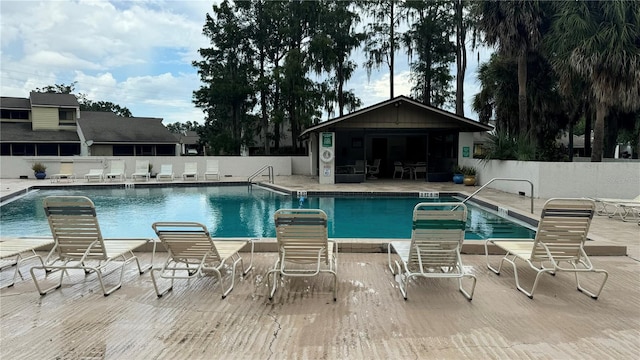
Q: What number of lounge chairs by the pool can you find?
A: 15